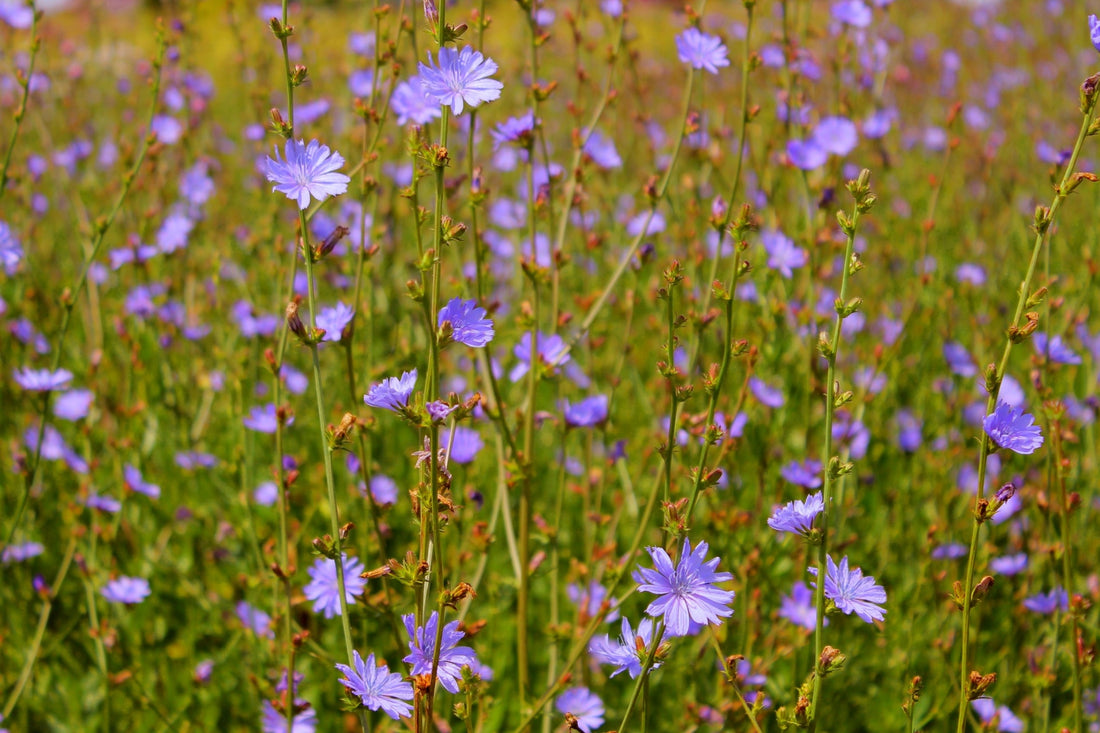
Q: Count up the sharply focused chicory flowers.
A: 11